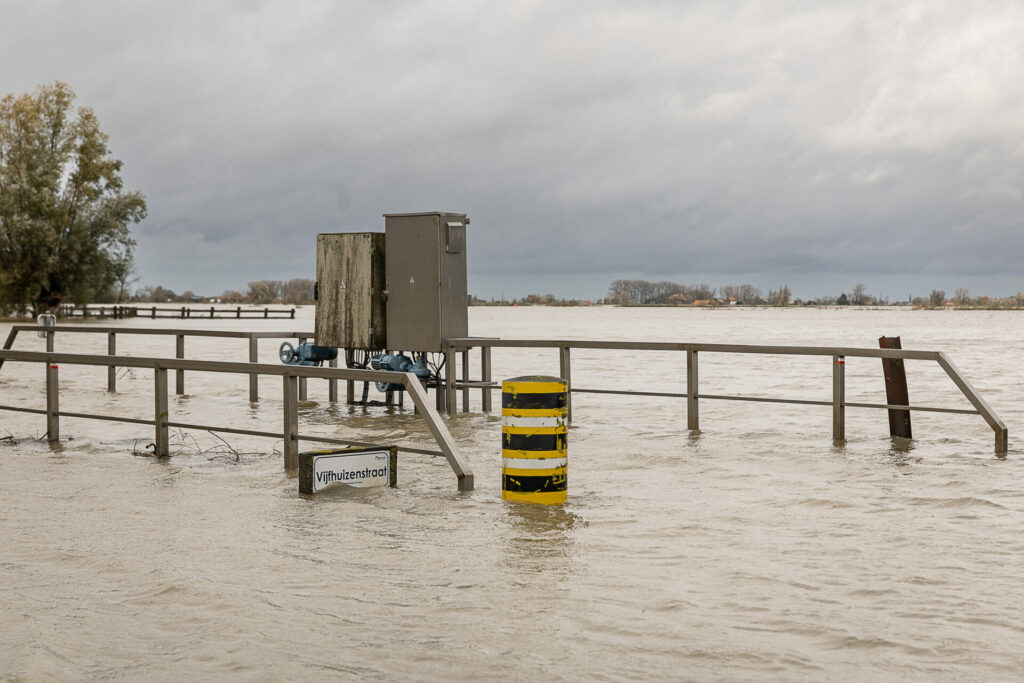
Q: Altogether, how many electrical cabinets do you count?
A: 2